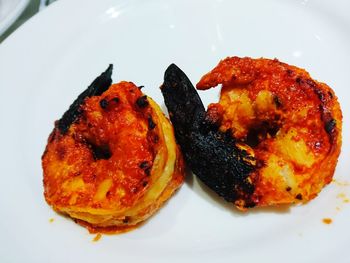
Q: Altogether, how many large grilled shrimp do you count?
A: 2